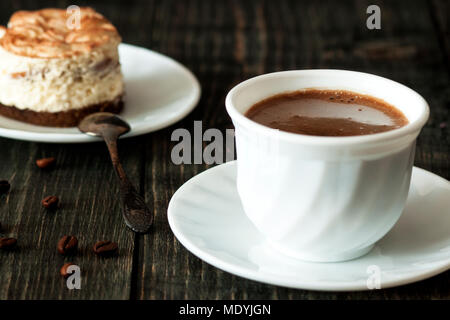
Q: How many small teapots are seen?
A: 0